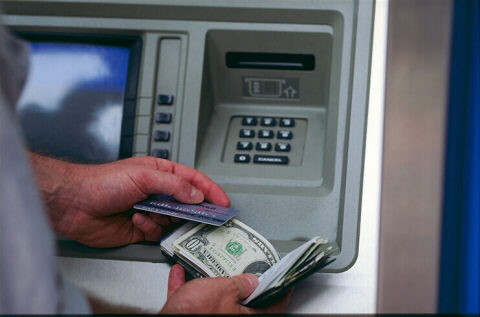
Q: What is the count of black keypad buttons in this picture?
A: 11